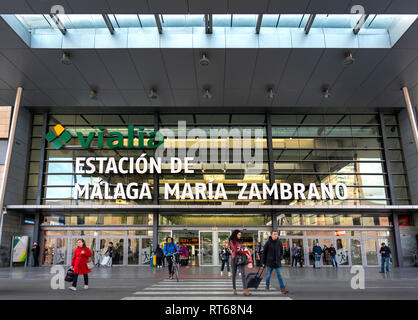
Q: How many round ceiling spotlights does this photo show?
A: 8